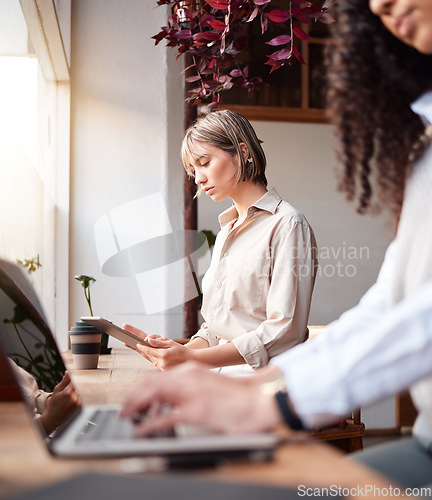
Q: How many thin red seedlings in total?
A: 0